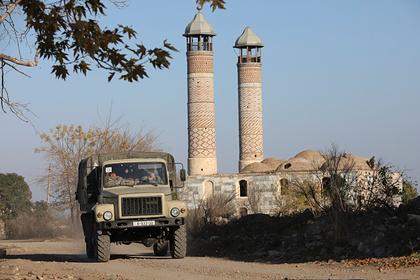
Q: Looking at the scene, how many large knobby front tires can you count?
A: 2